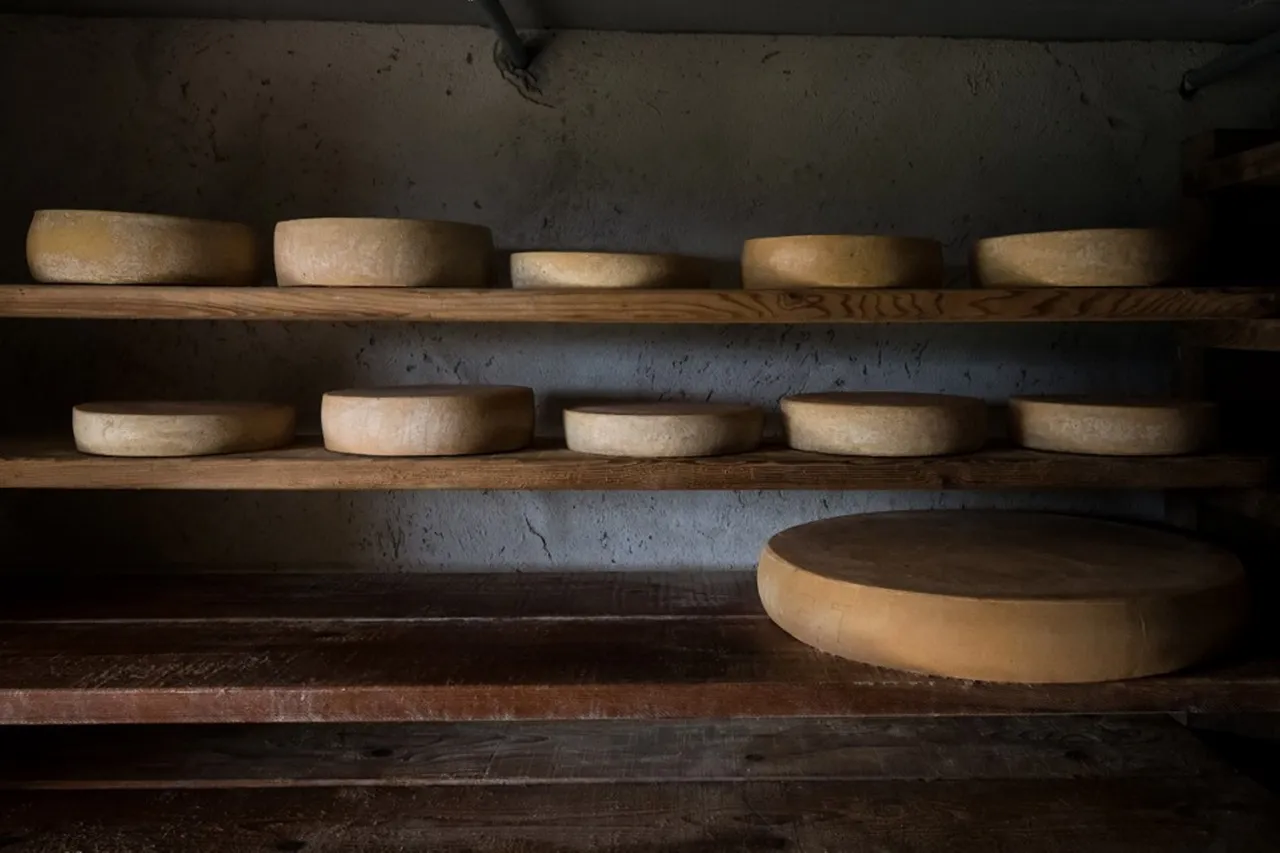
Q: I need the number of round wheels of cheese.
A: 11